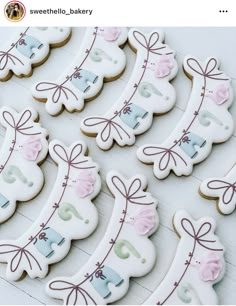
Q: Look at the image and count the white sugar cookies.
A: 9